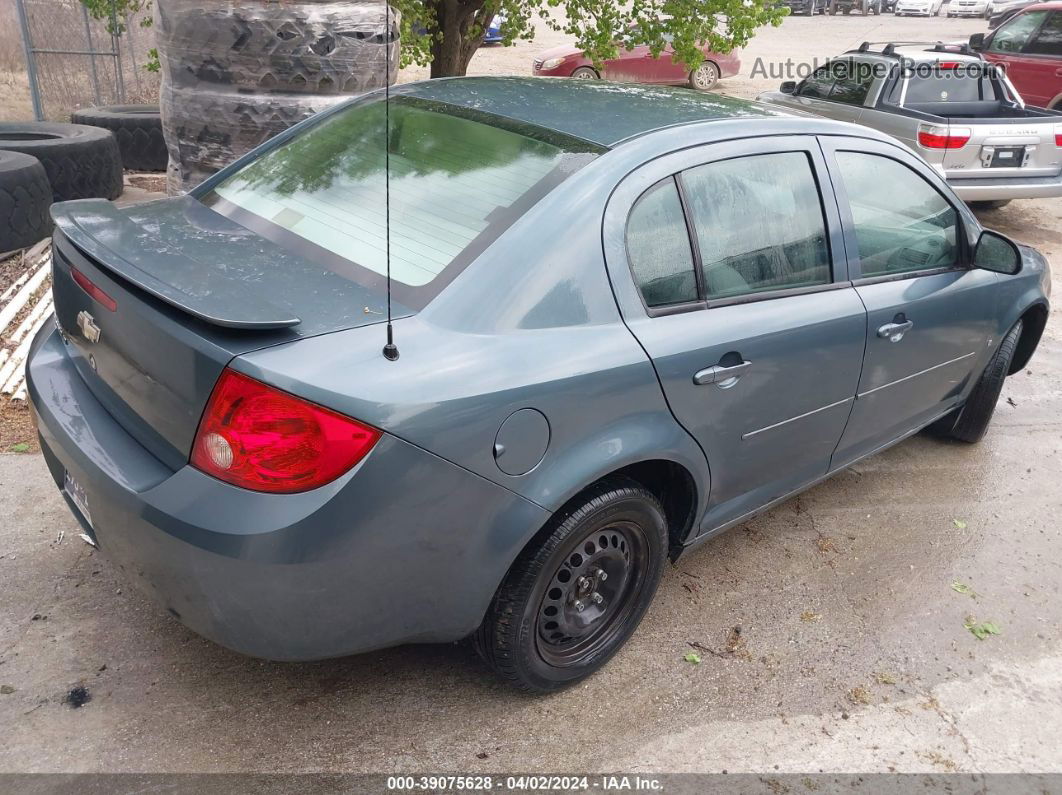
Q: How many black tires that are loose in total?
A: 3